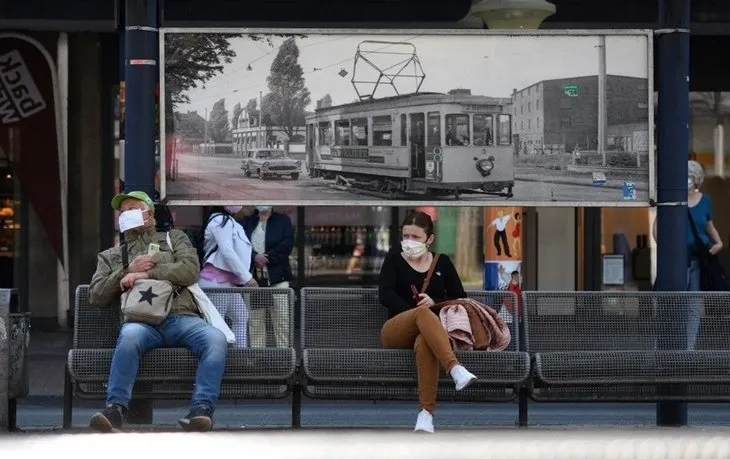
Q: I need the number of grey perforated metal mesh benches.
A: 3